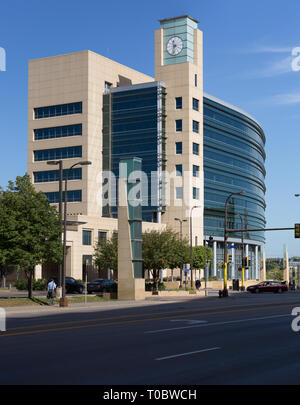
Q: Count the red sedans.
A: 1